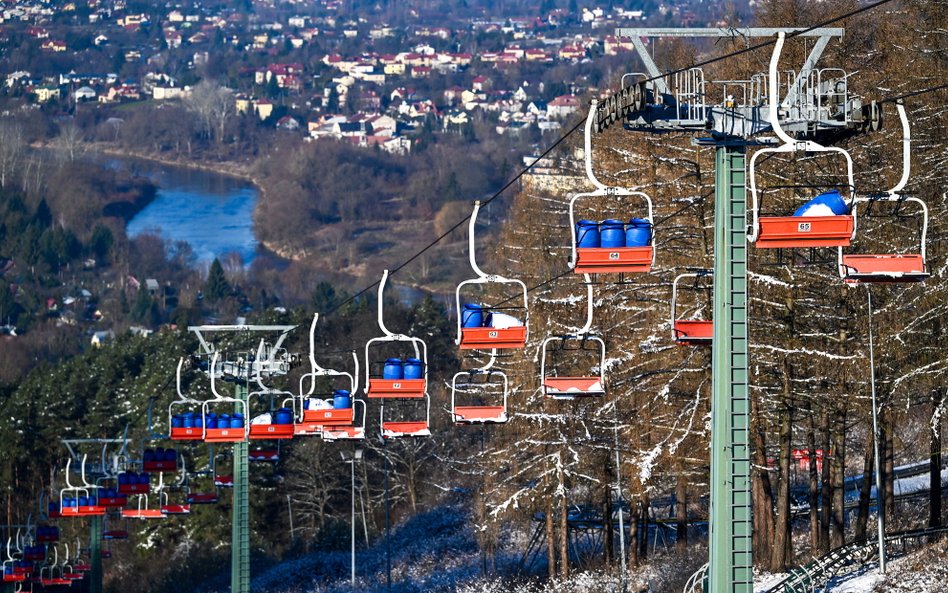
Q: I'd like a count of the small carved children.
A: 0